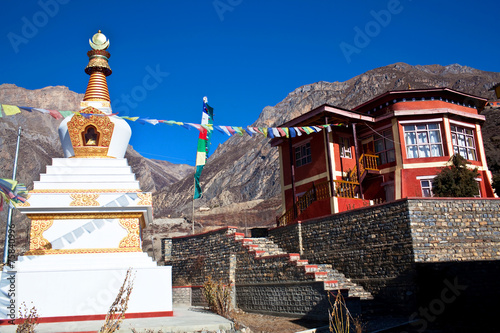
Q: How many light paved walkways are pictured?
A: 1